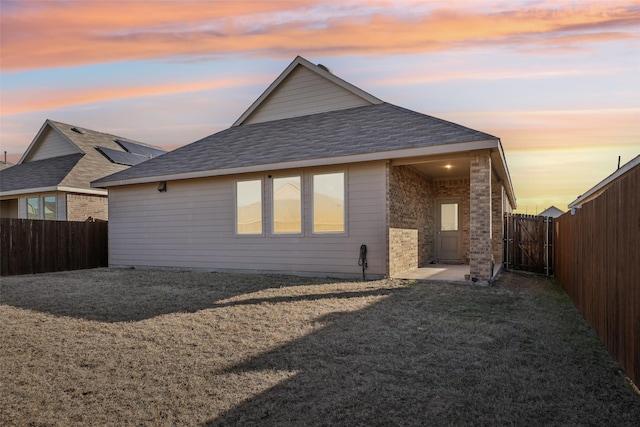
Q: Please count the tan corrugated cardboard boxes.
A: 0